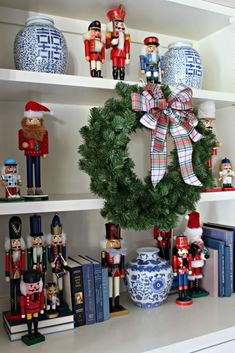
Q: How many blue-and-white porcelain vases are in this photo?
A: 3